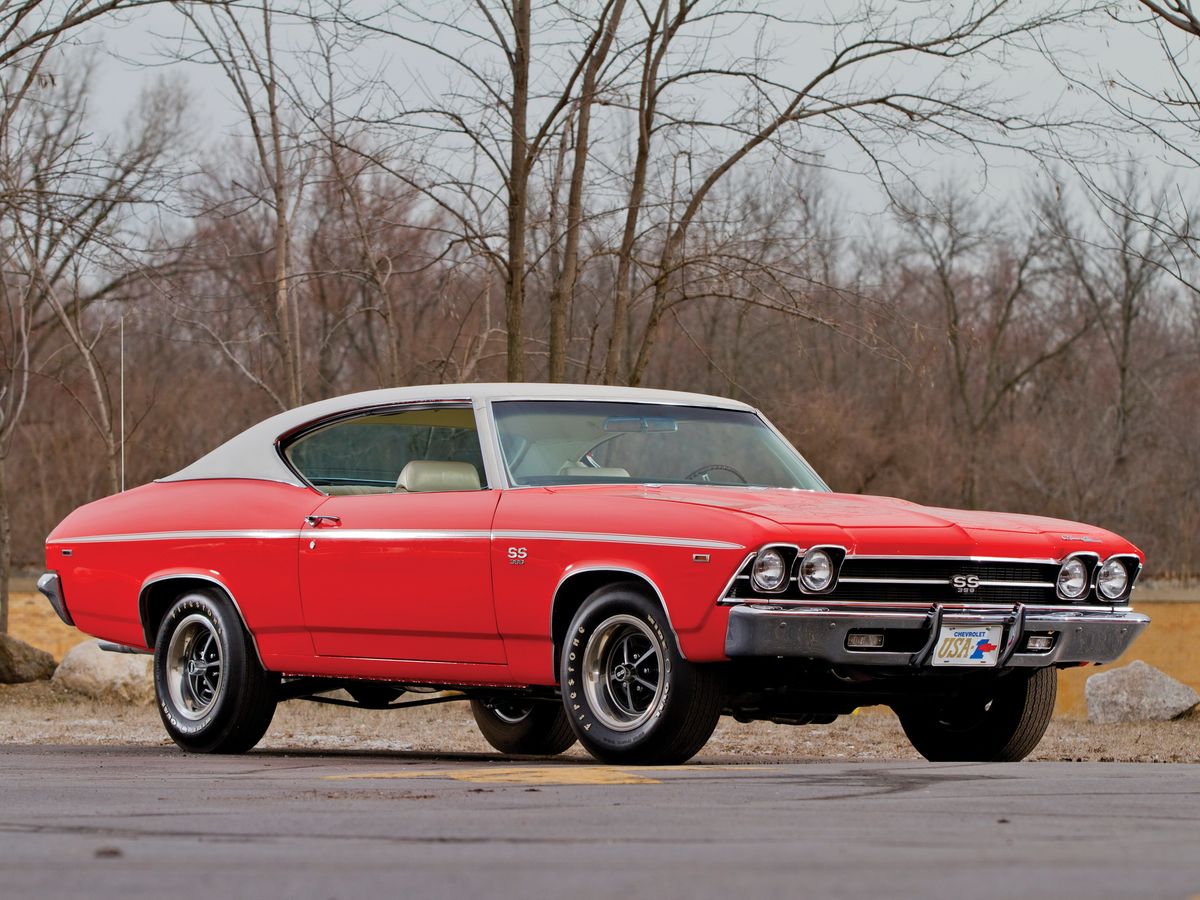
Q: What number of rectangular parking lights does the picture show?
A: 2